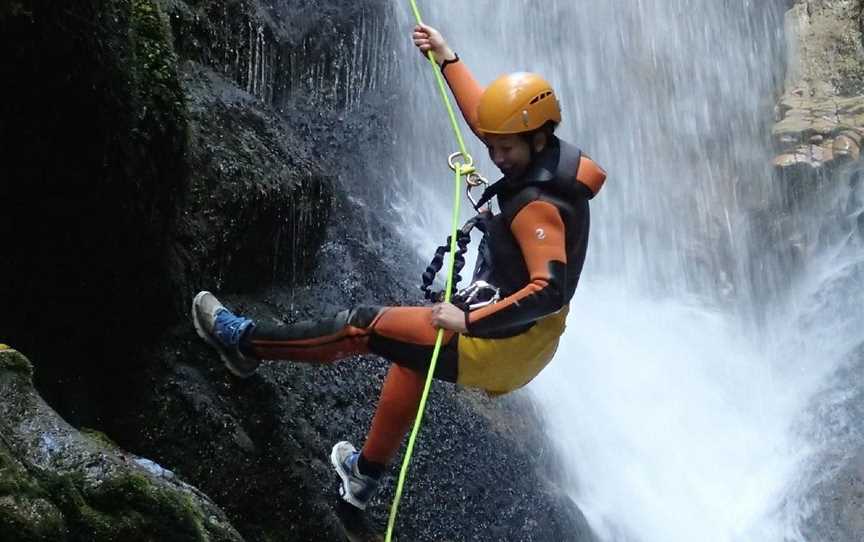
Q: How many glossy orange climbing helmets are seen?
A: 1